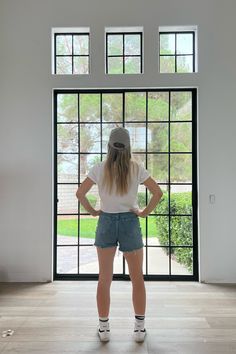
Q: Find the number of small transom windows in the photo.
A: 3